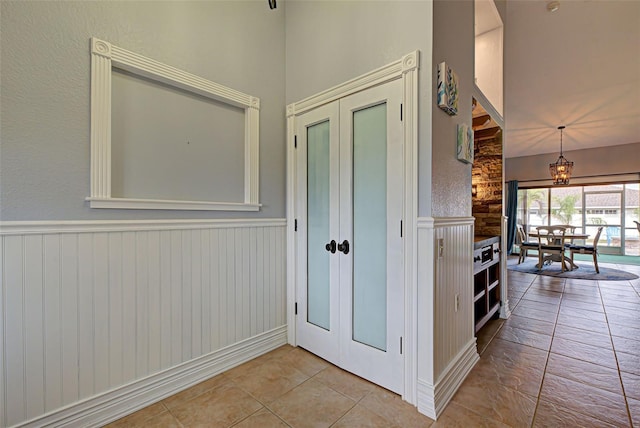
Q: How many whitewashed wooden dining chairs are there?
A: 4